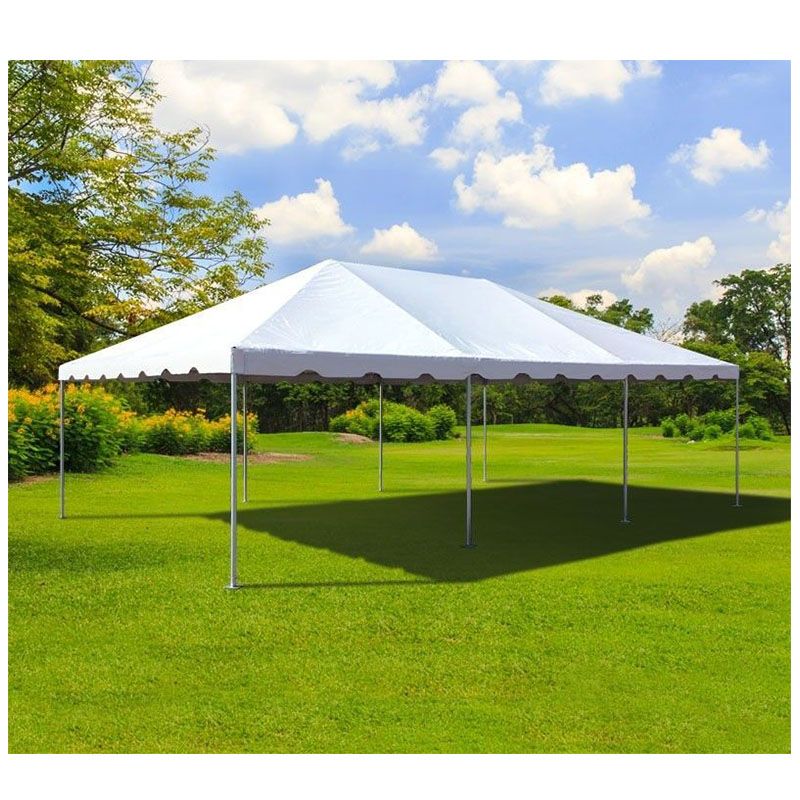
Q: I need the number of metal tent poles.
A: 8